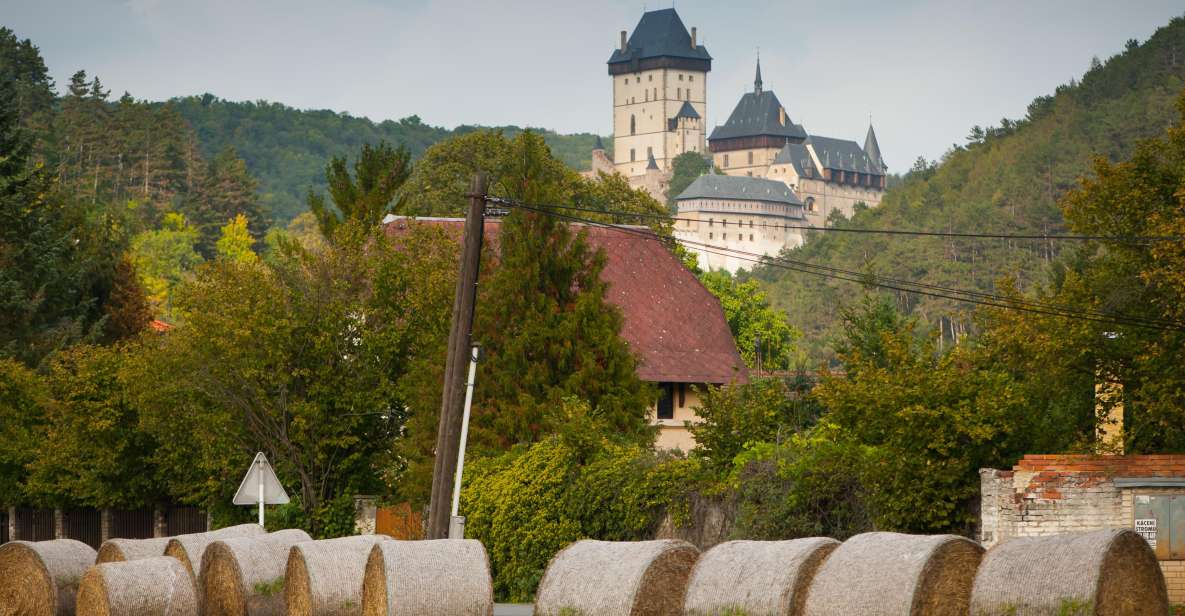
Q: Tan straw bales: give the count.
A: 11